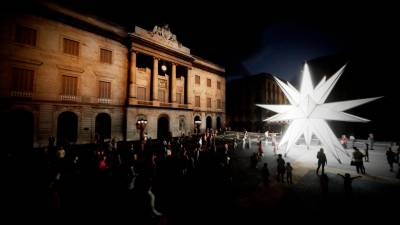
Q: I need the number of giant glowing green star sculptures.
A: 0